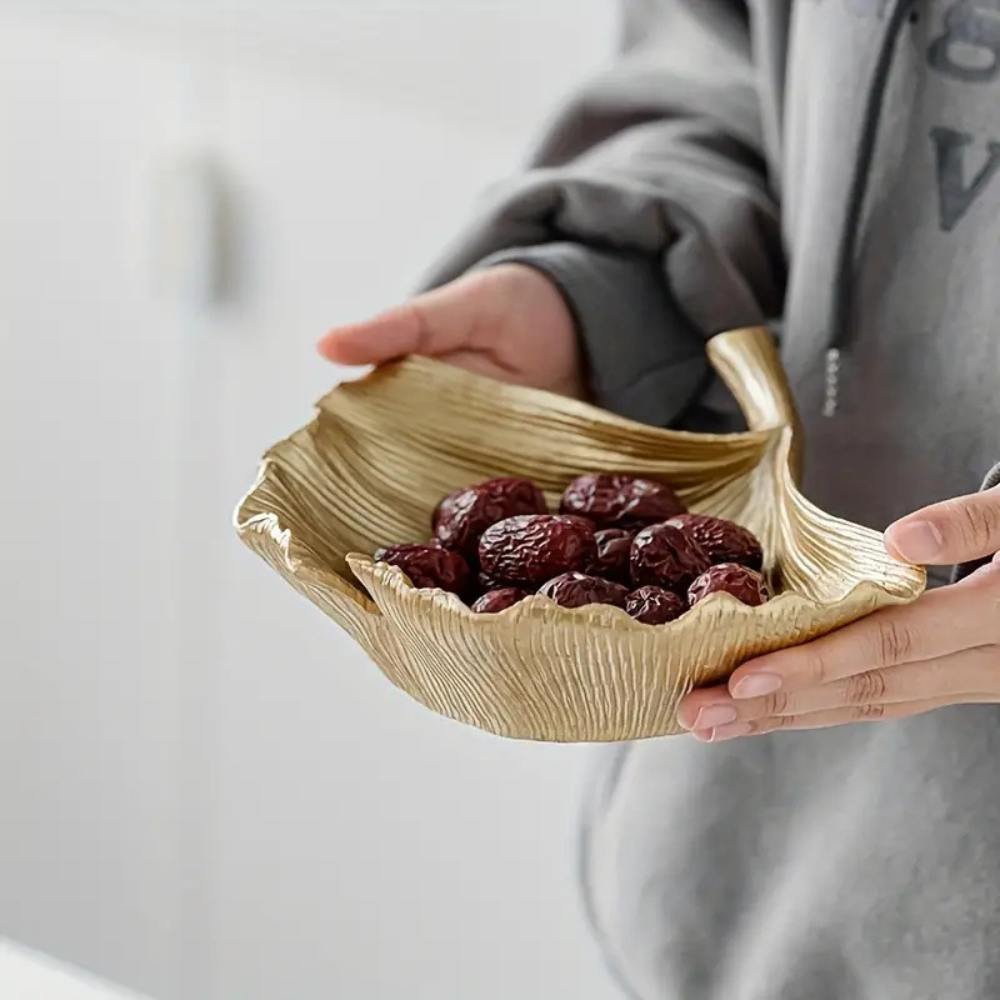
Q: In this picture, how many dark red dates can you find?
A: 11